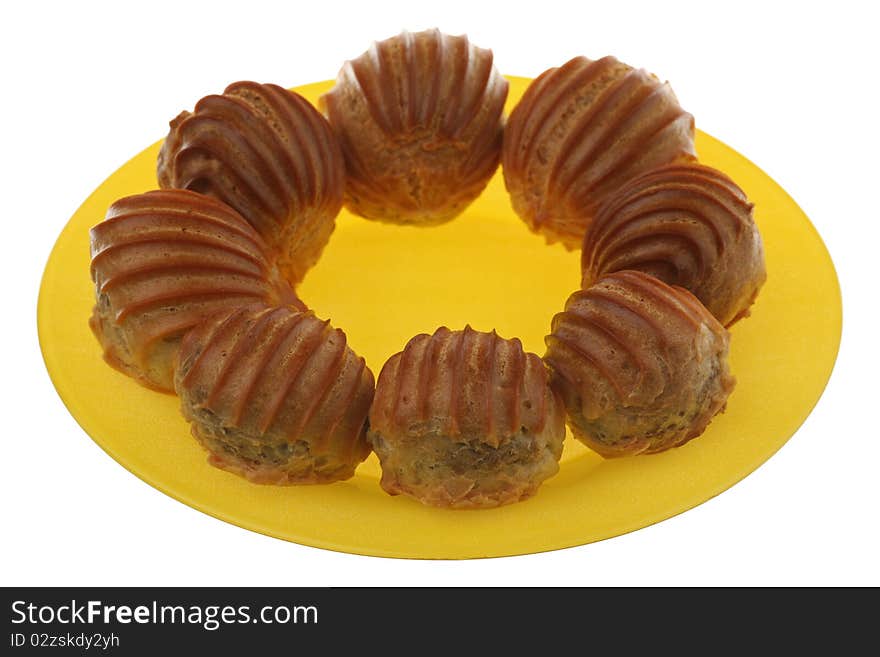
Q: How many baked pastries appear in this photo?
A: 8